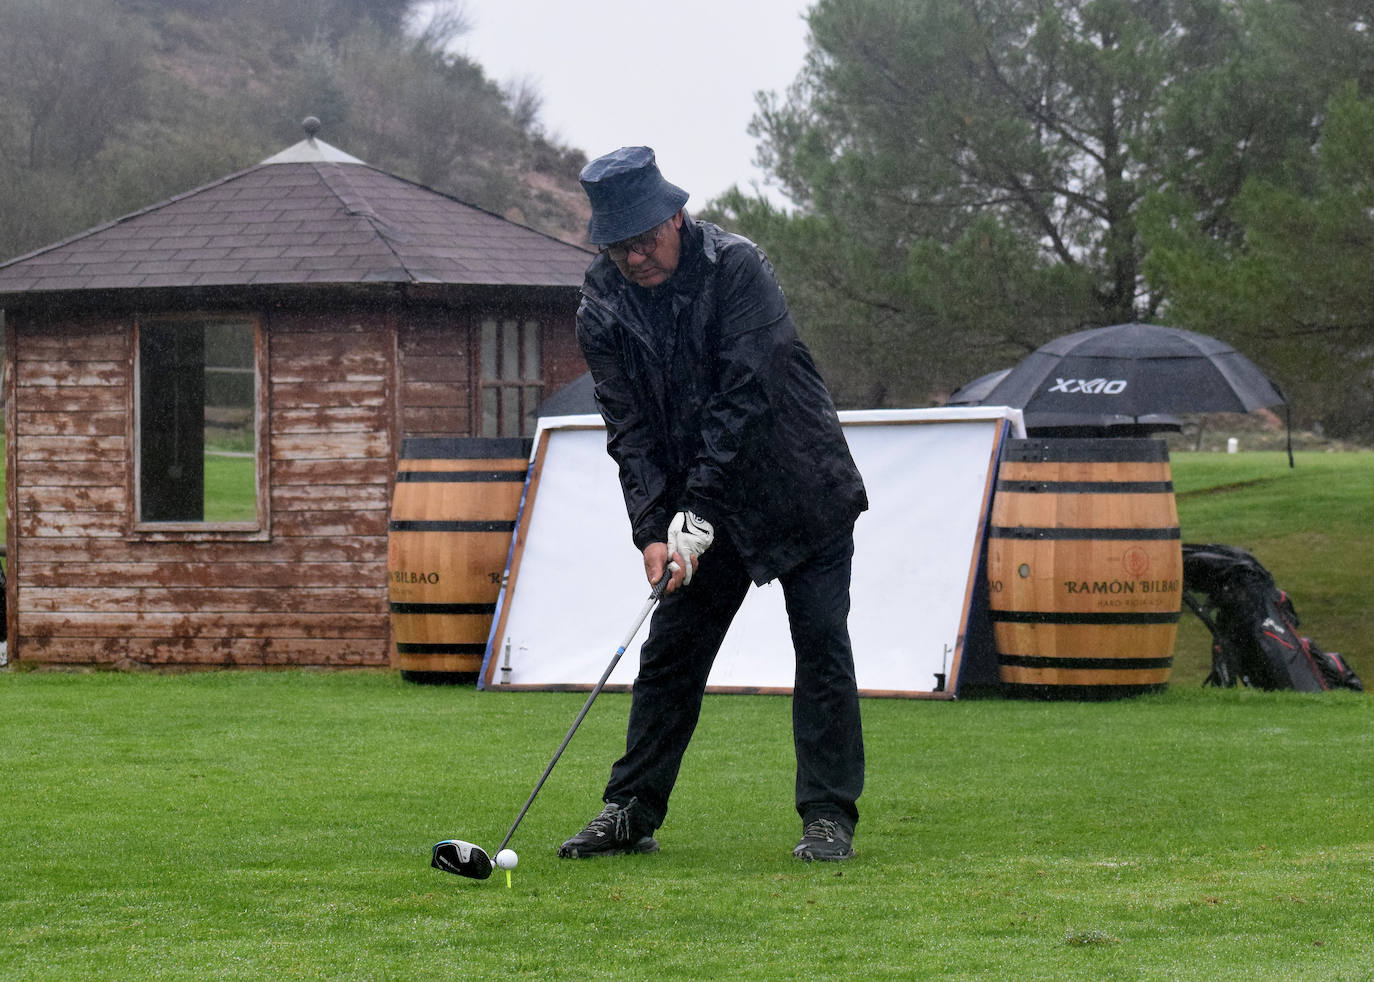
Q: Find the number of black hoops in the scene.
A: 12